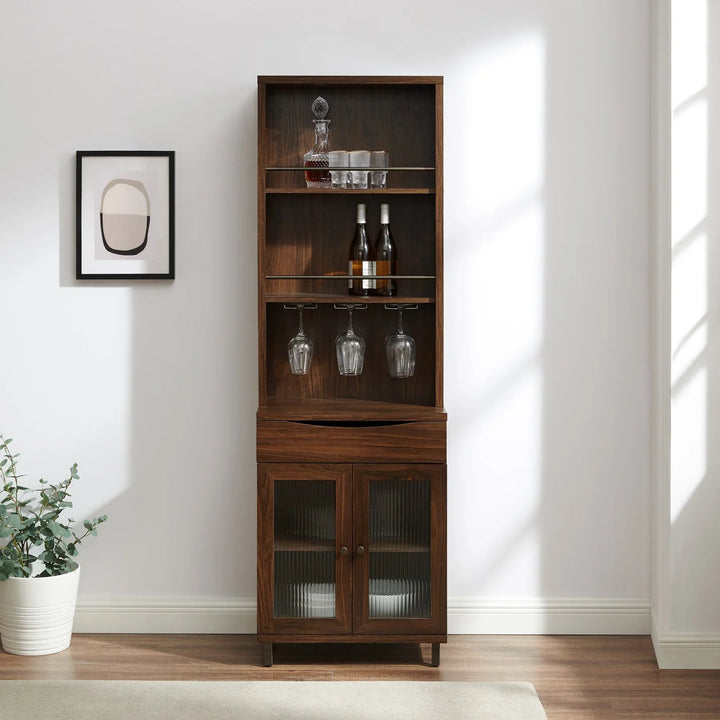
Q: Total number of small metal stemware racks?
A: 3